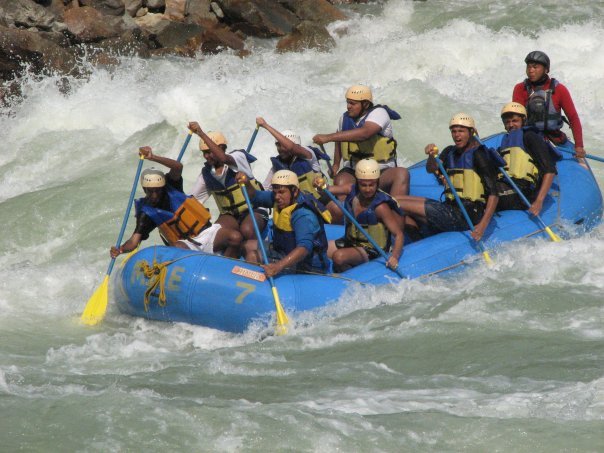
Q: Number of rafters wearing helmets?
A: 9